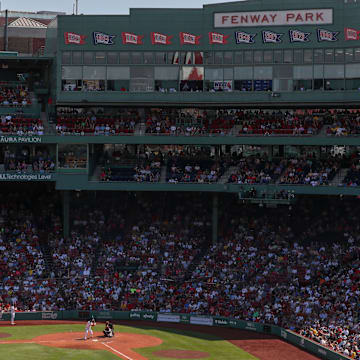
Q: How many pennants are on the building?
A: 11